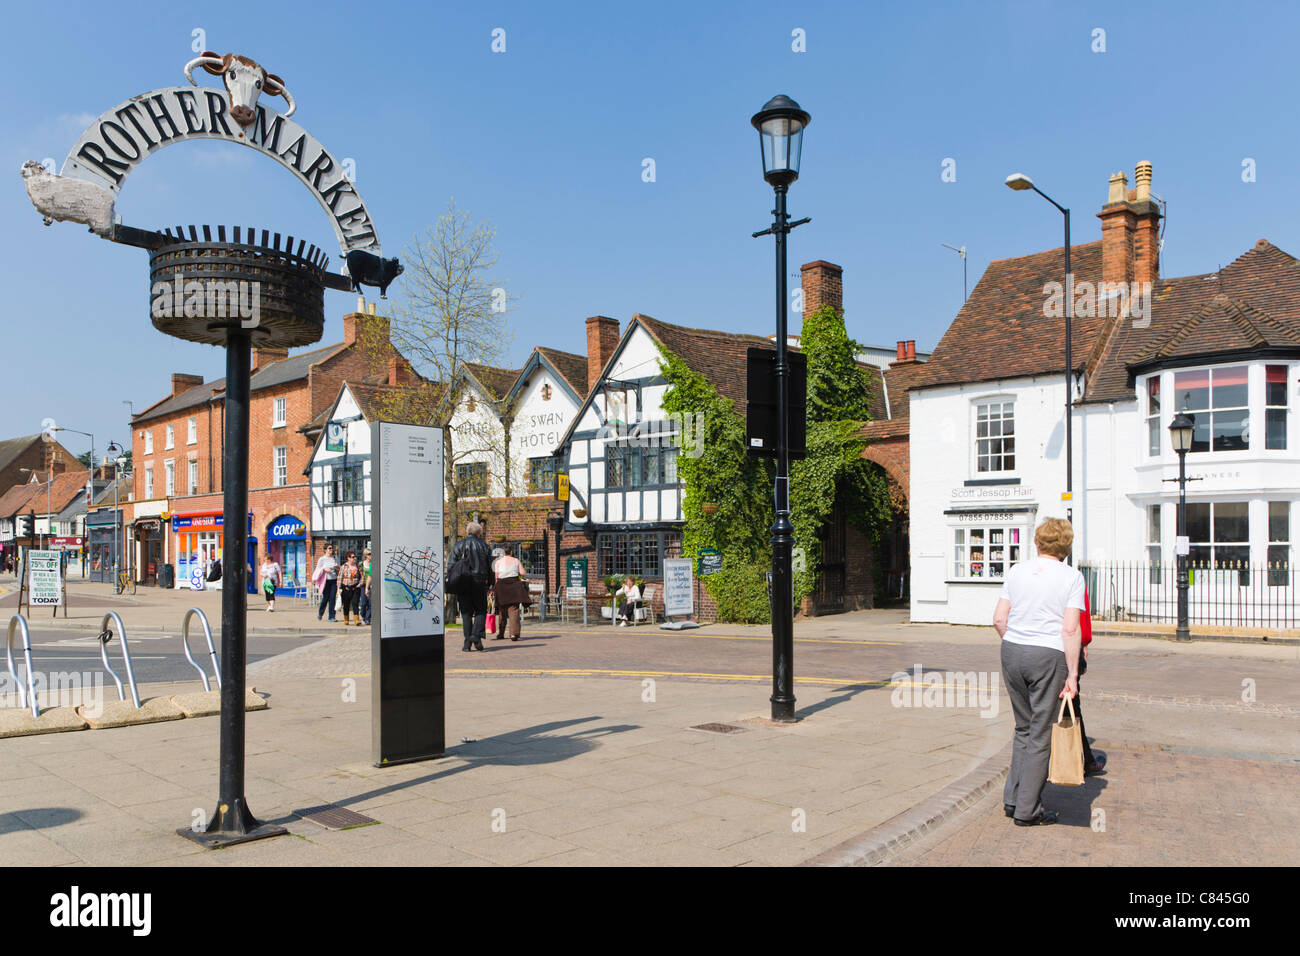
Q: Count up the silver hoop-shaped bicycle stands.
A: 3